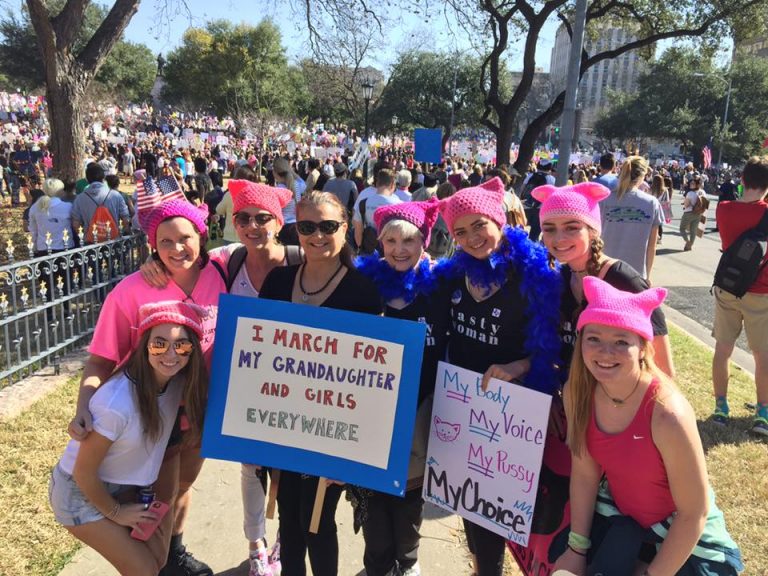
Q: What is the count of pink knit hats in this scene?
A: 7